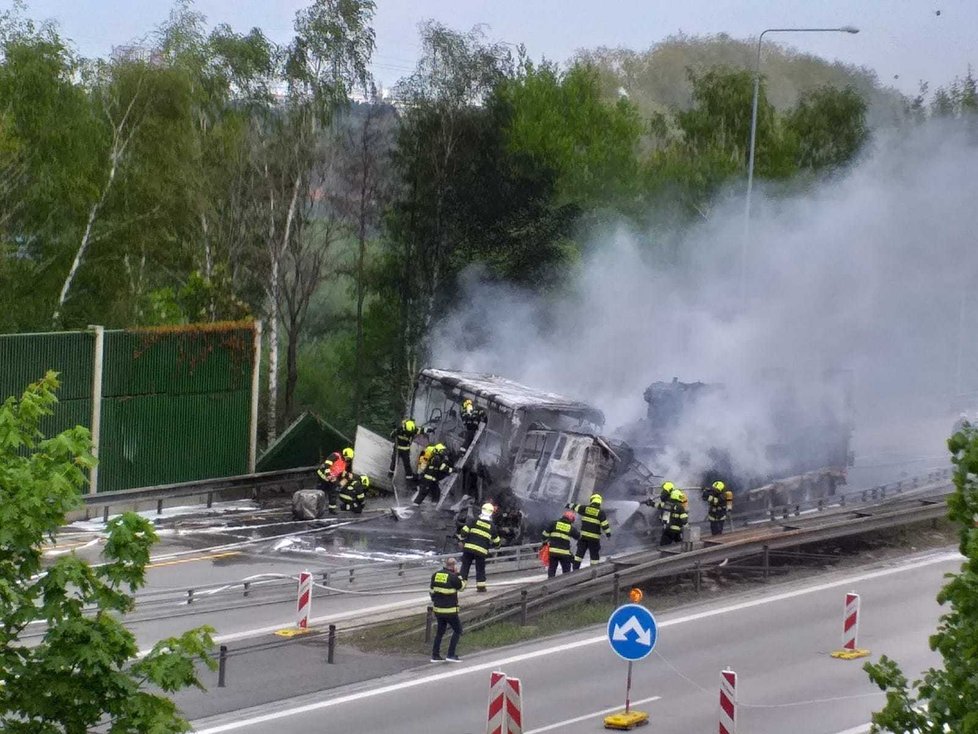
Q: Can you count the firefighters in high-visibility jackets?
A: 12